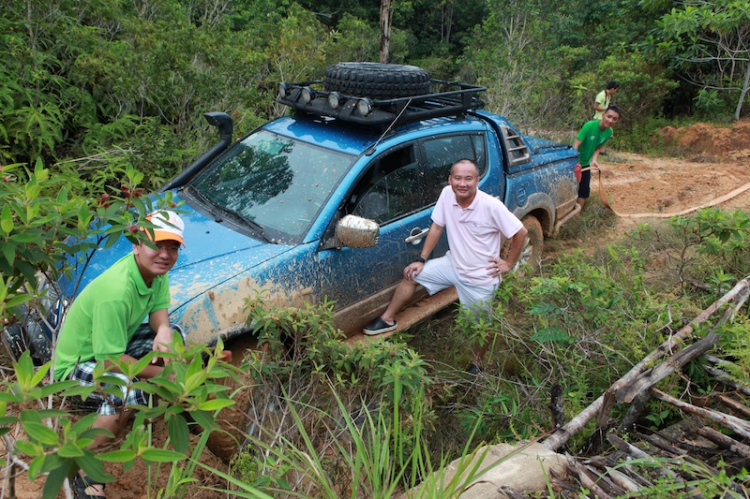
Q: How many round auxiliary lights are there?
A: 4